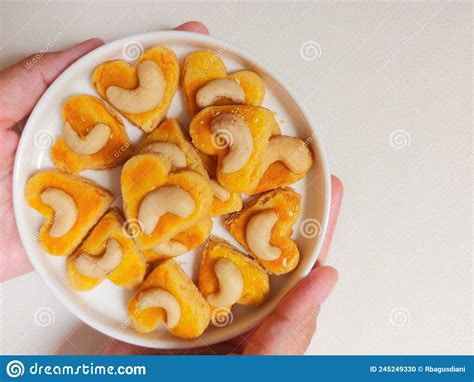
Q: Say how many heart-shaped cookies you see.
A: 14